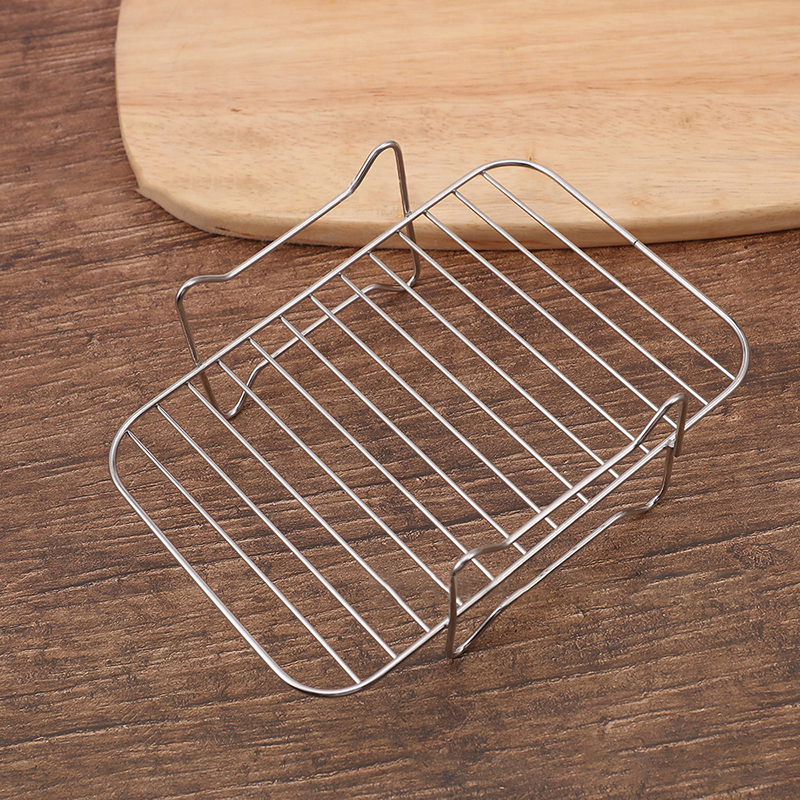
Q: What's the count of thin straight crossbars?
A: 13